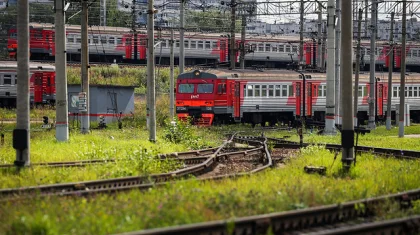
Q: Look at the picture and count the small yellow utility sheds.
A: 0